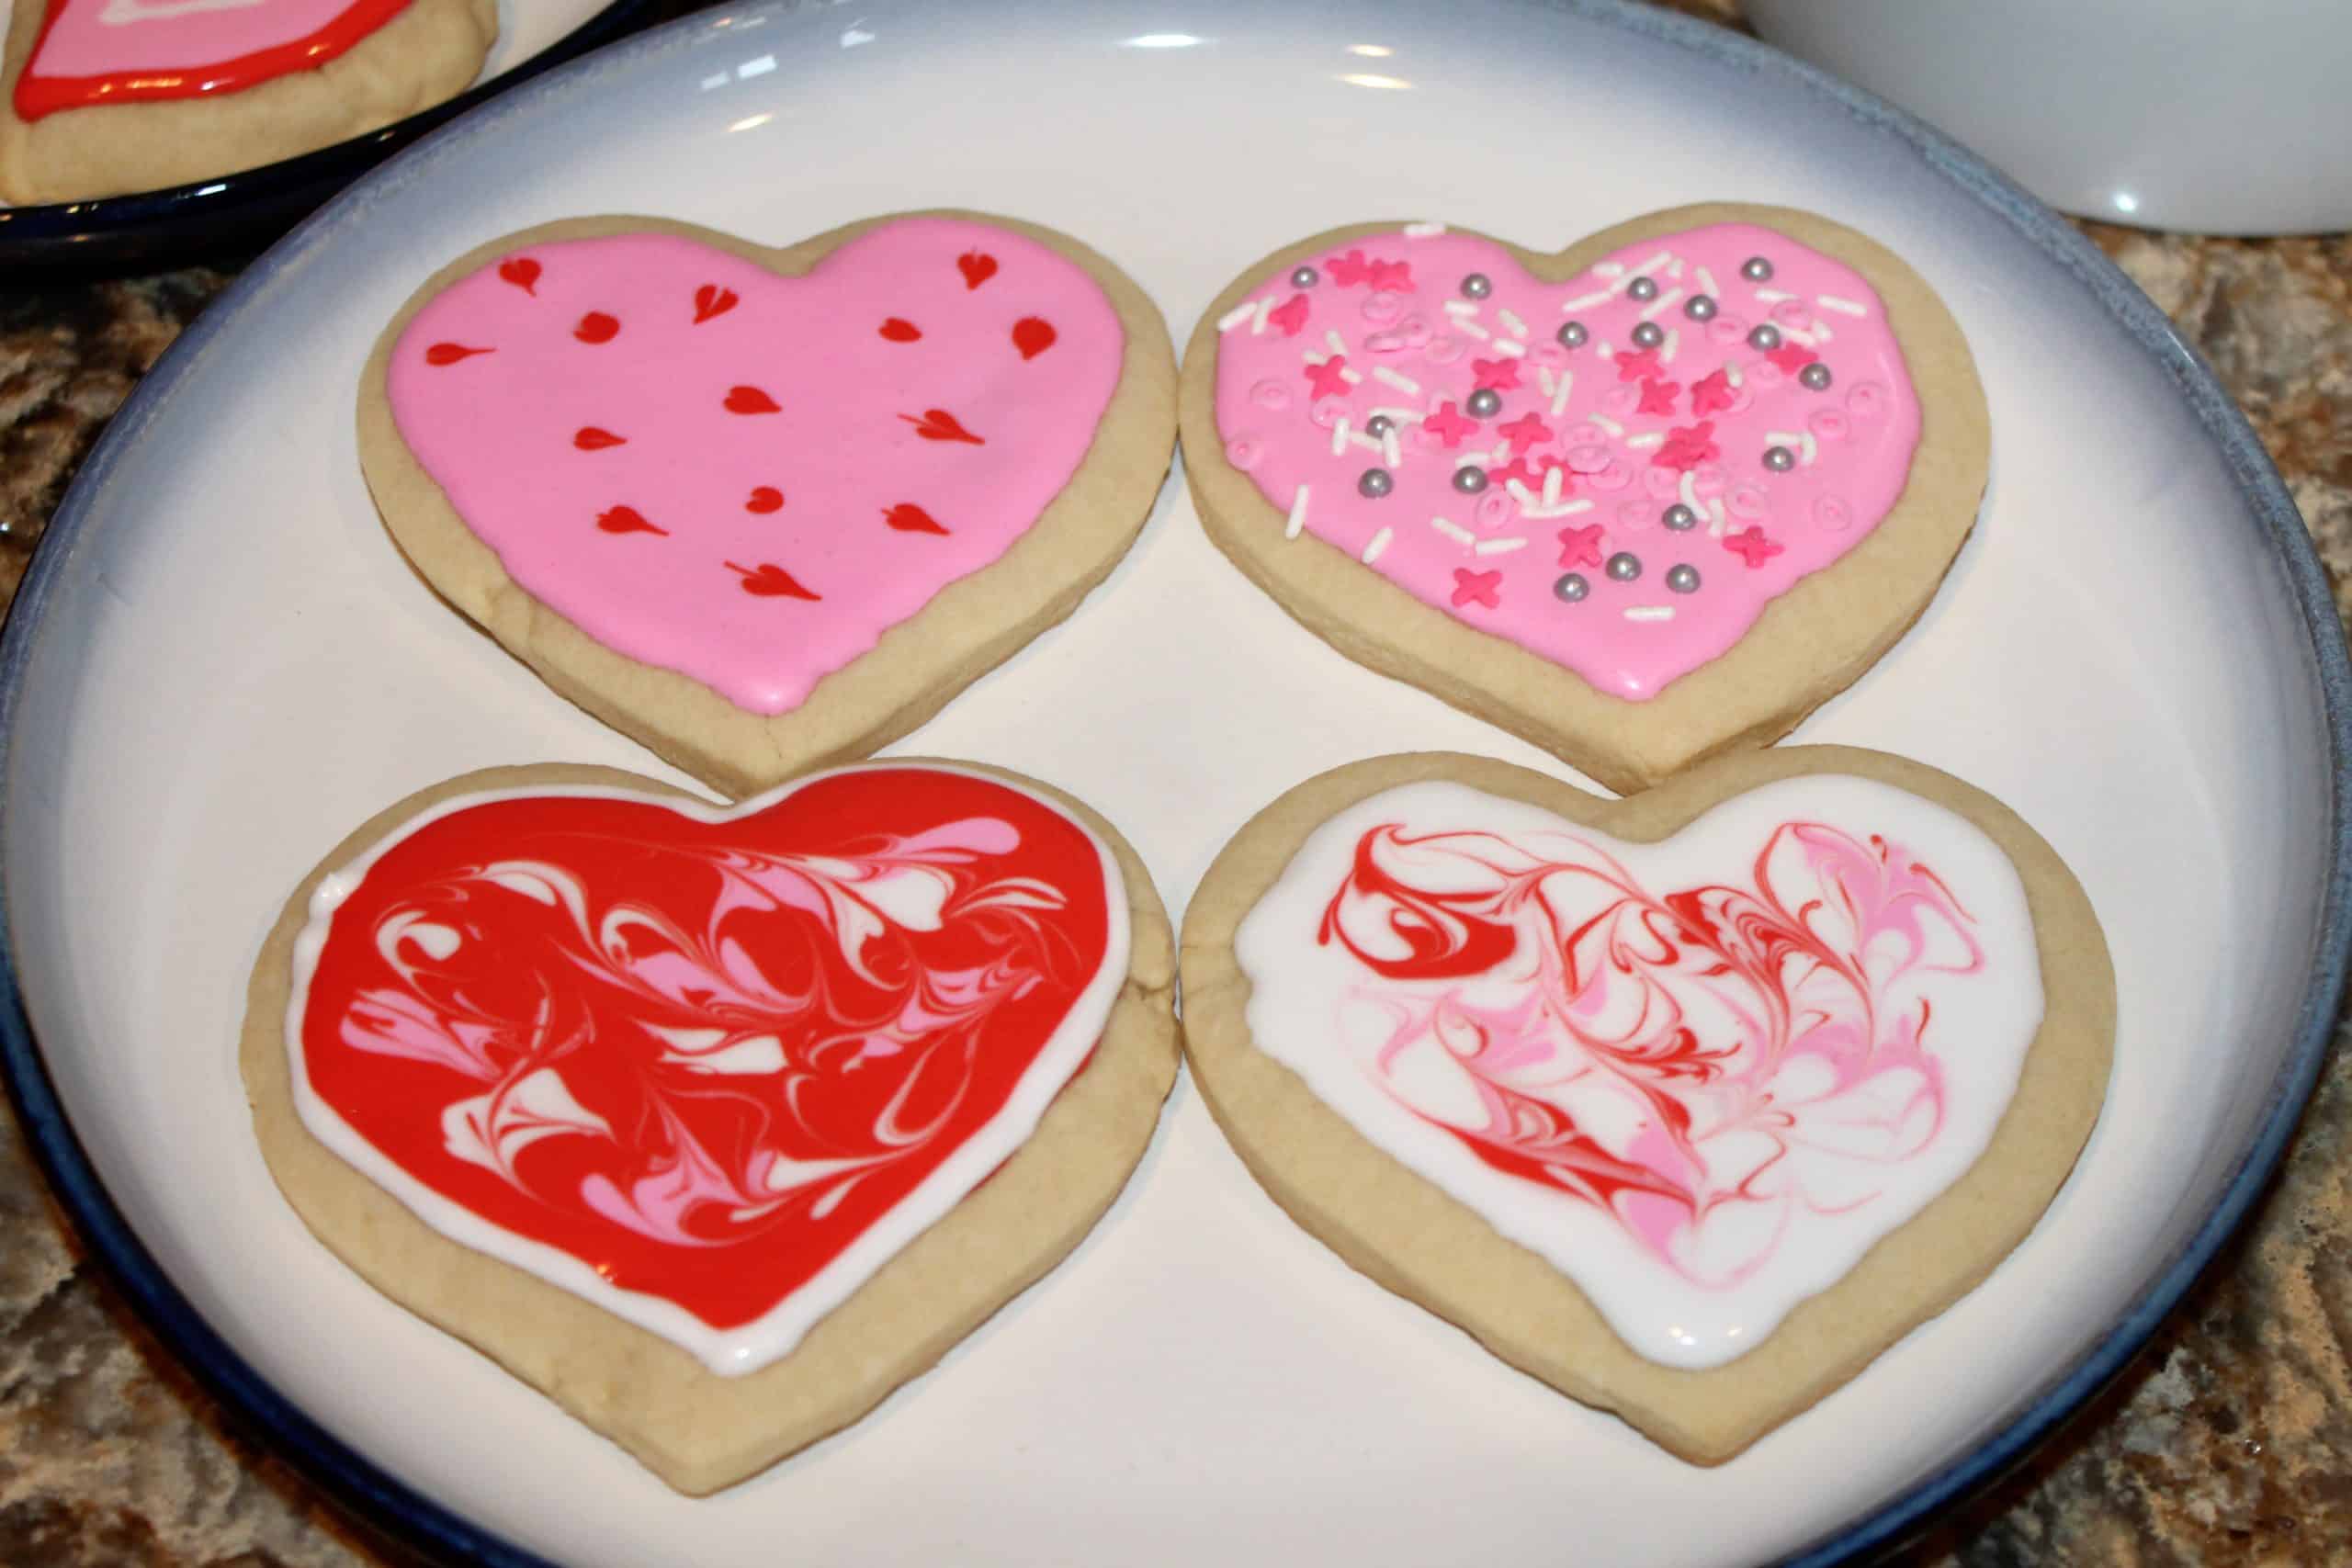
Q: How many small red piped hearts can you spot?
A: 14